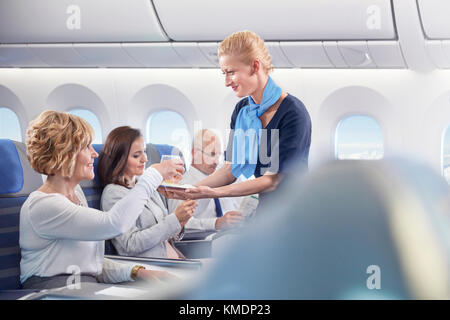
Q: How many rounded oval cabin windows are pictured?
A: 5